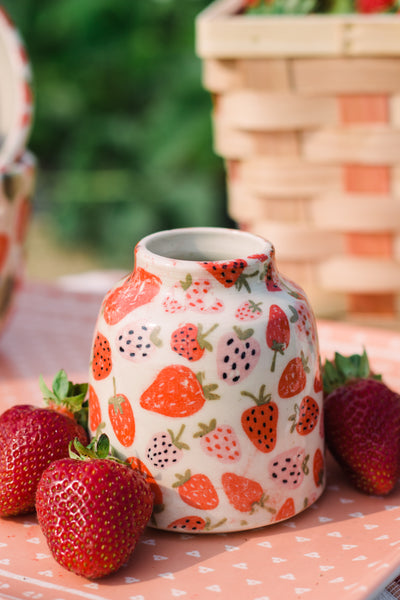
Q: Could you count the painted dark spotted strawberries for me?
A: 11